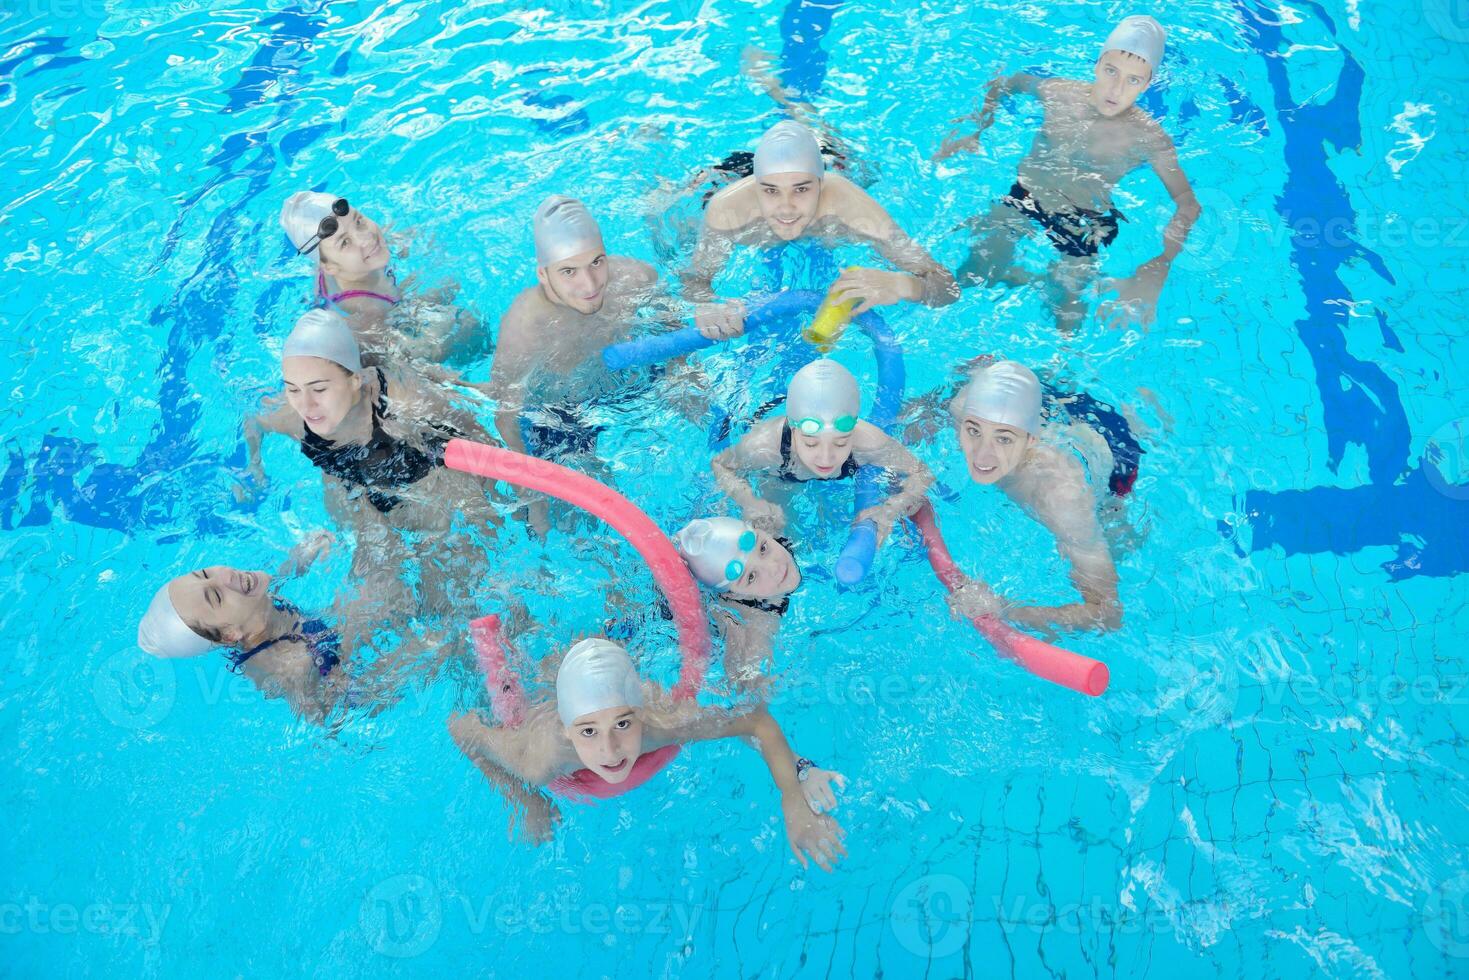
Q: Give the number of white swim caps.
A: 10